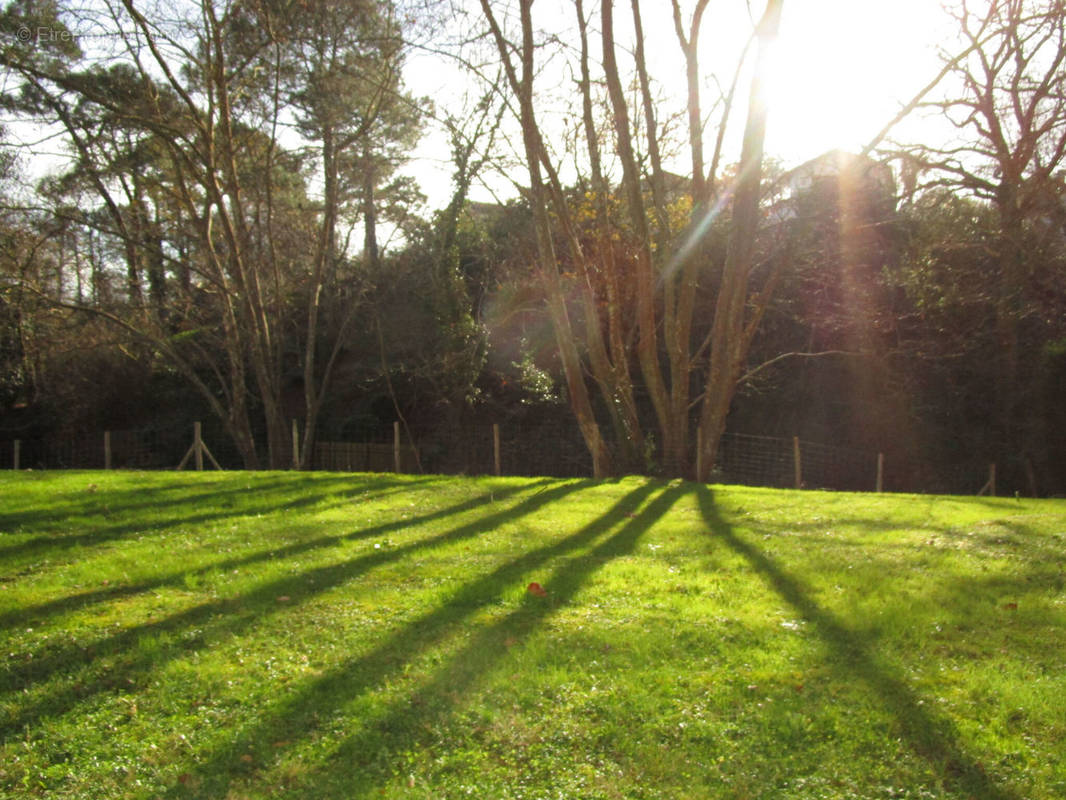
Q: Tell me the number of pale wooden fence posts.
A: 11